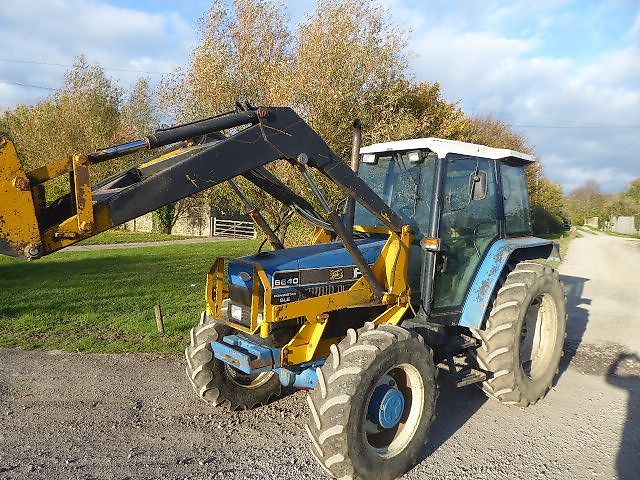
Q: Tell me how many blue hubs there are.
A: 1